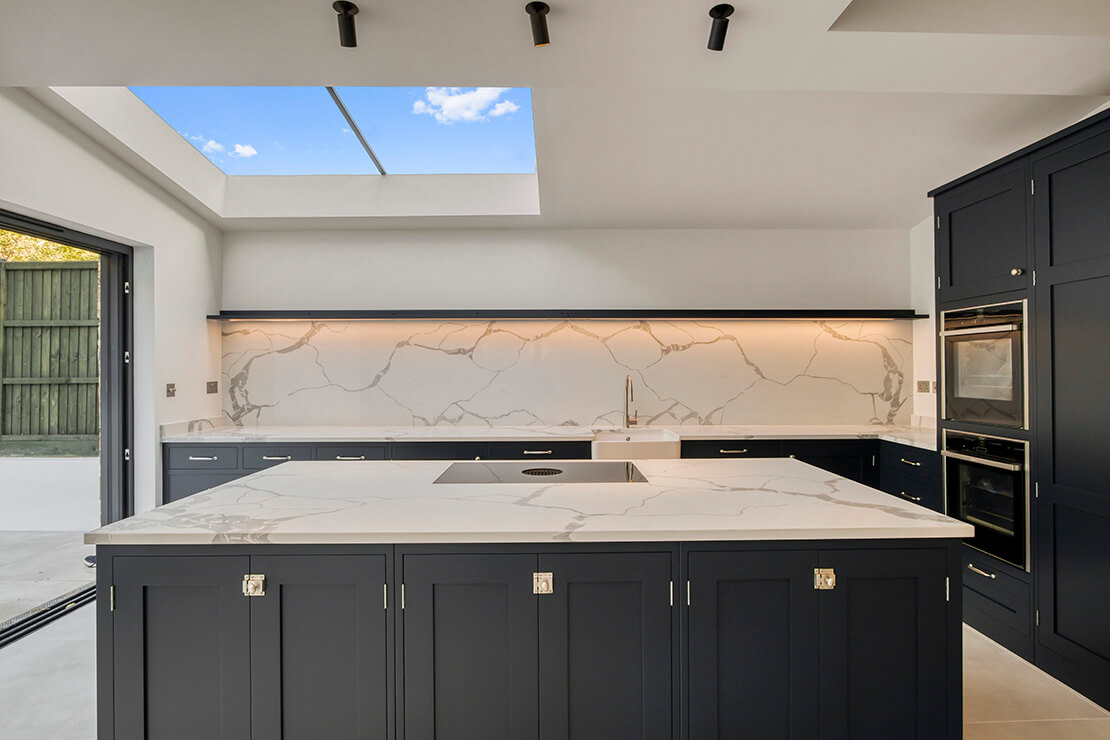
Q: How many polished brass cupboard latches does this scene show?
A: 3